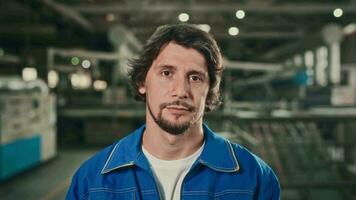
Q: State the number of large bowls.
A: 0